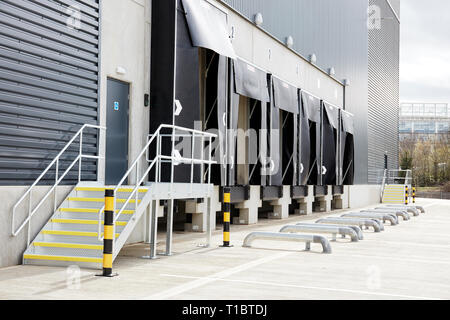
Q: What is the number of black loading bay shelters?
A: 6